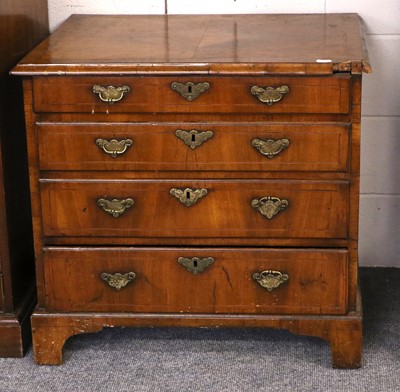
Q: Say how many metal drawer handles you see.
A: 8